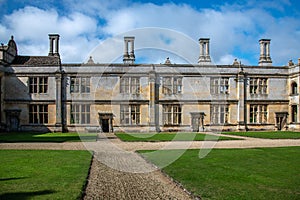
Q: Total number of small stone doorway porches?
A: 4